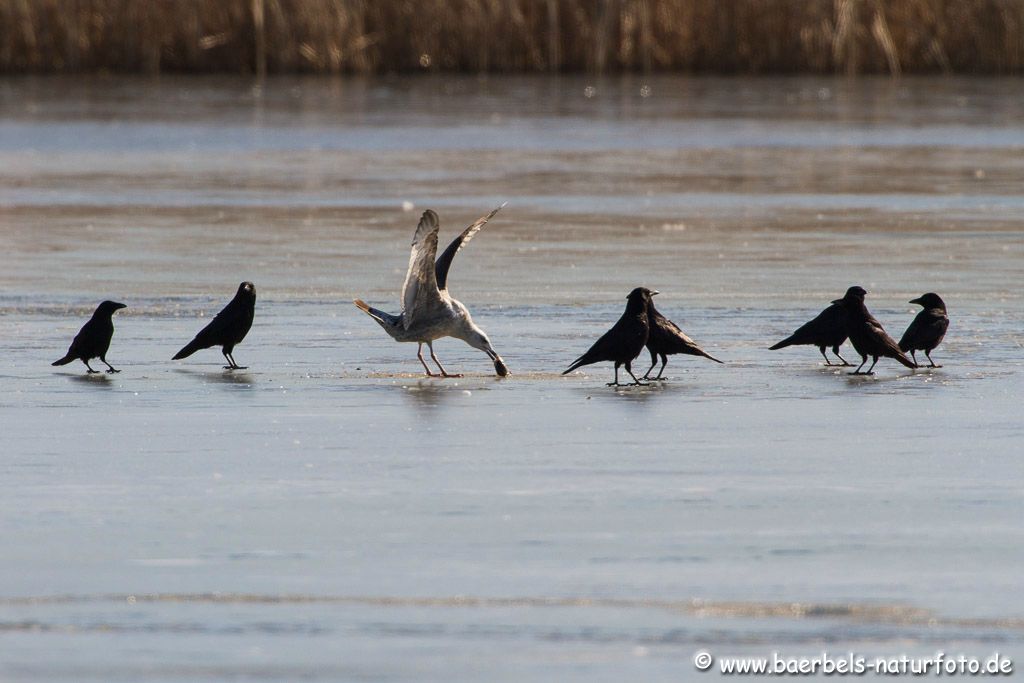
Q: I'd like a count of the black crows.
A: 7